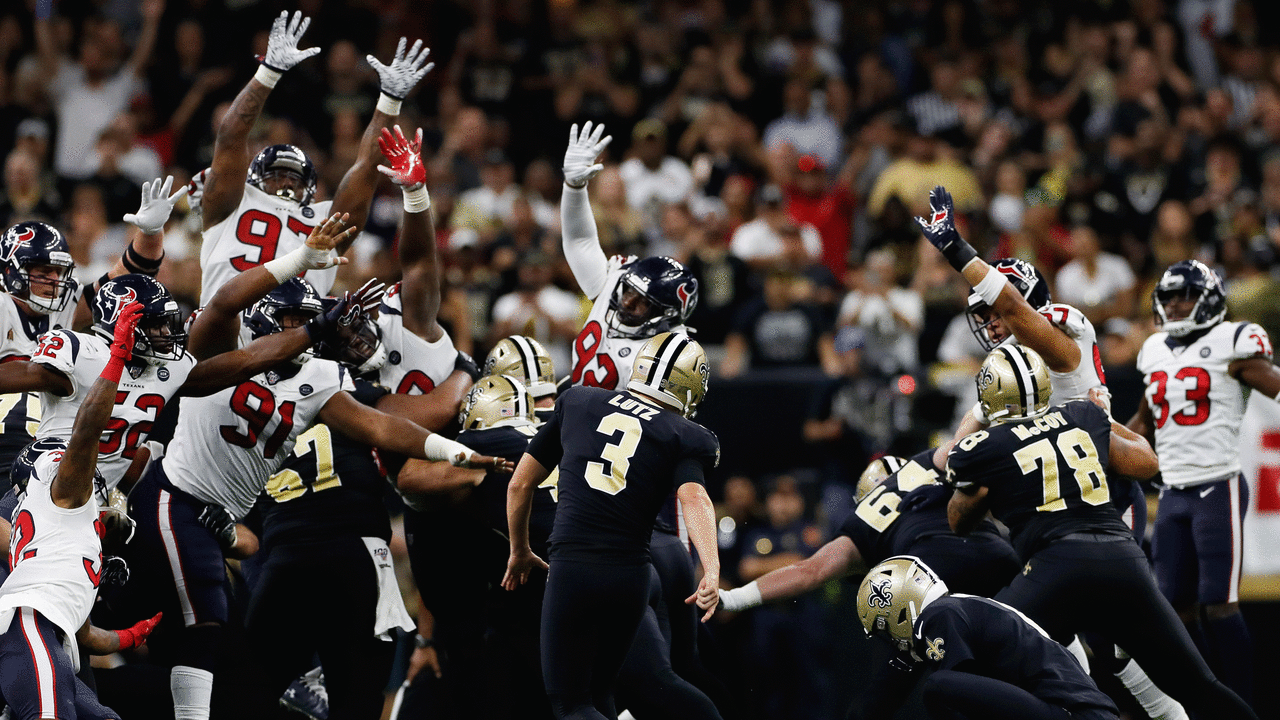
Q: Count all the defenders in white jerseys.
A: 9